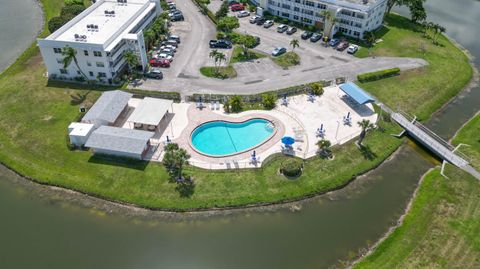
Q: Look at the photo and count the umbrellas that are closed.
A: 7